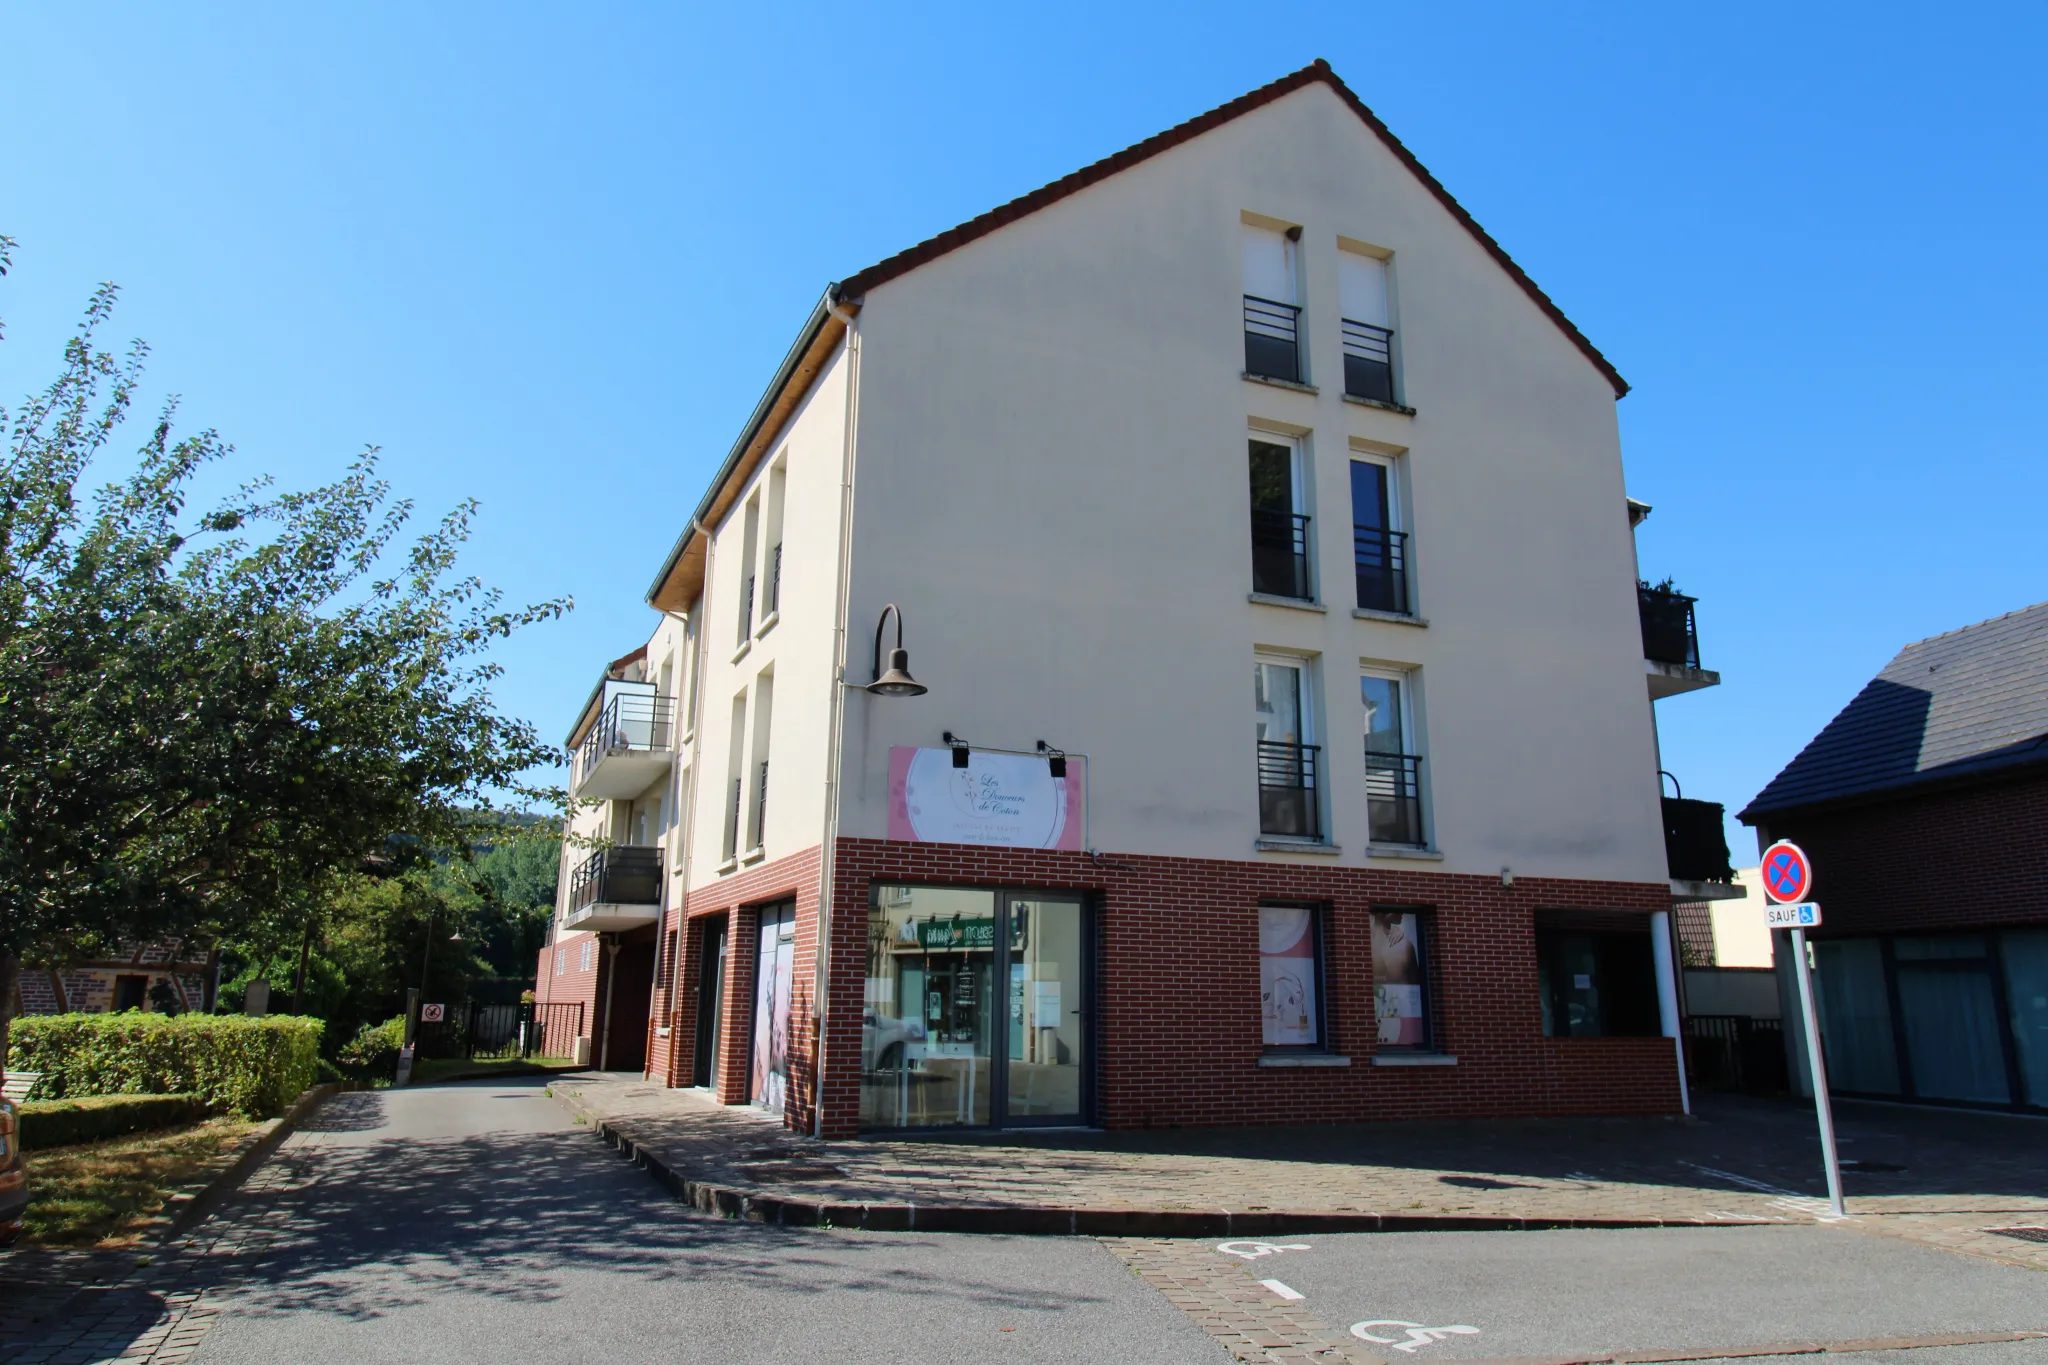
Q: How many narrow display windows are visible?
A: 2